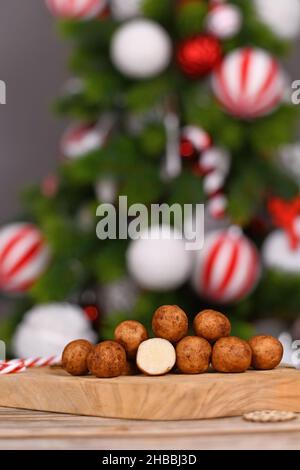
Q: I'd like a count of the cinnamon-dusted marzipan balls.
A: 9